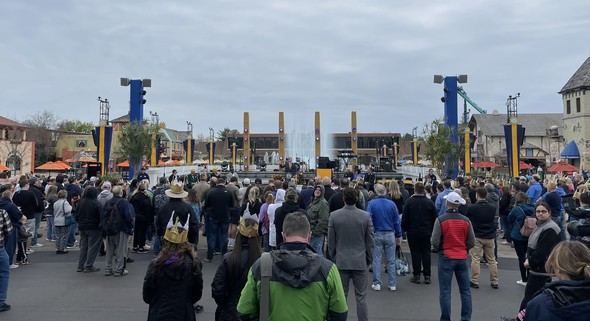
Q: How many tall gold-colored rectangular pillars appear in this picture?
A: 4